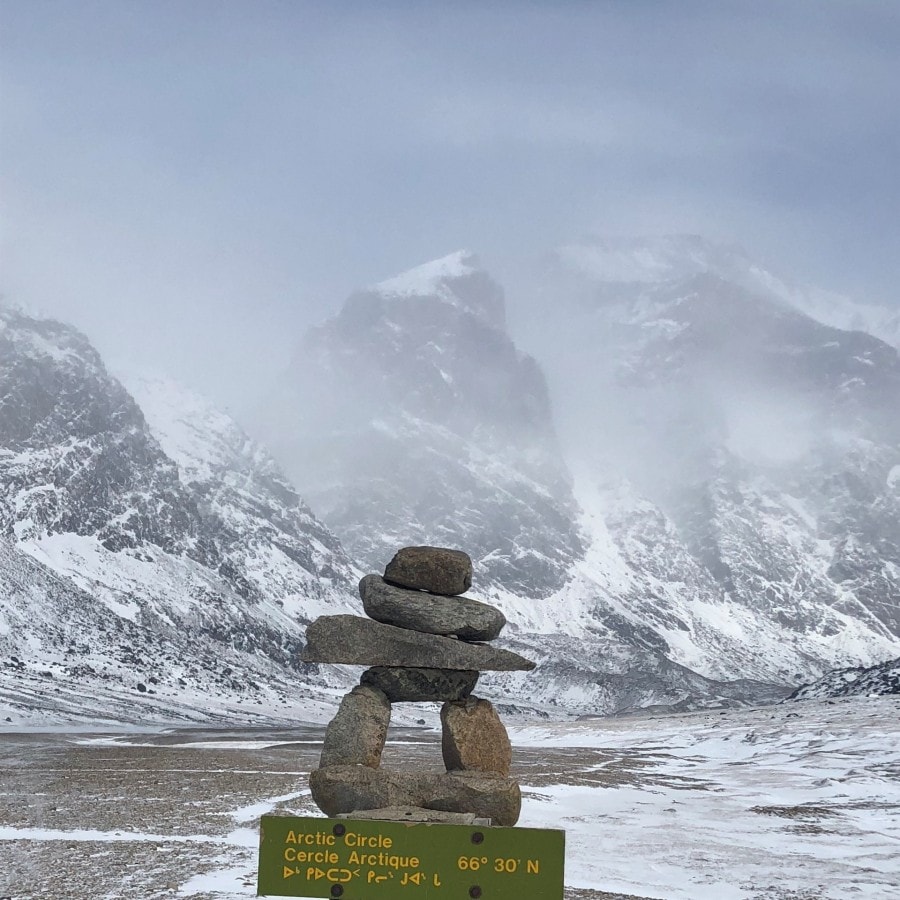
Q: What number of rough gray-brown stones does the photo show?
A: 7